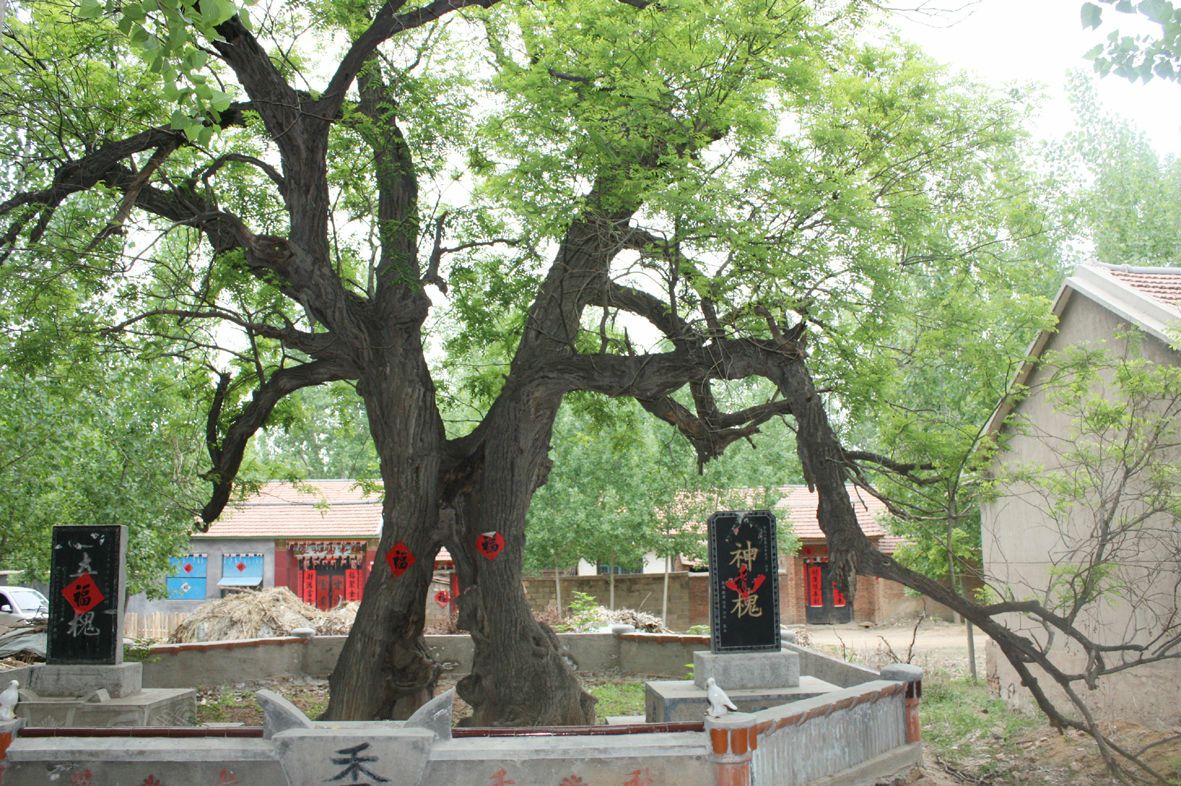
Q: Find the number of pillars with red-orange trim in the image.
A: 3